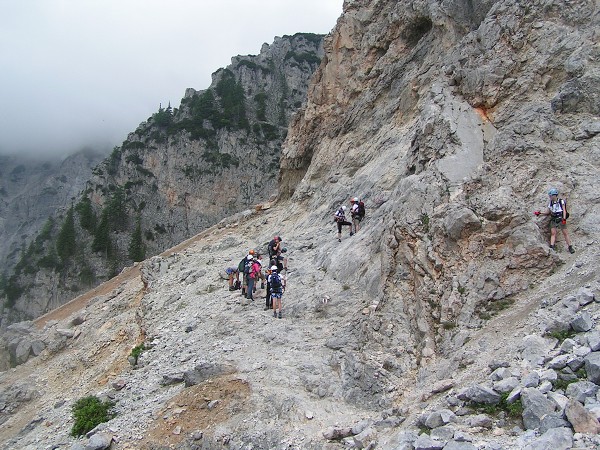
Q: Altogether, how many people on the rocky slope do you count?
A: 11